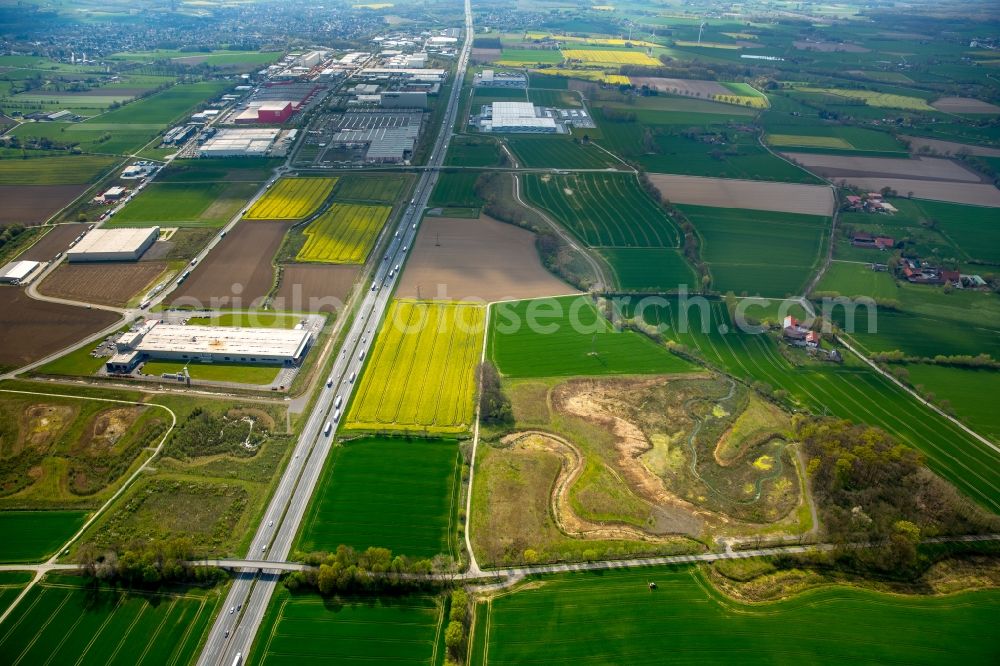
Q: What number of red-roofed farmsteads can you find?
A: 4